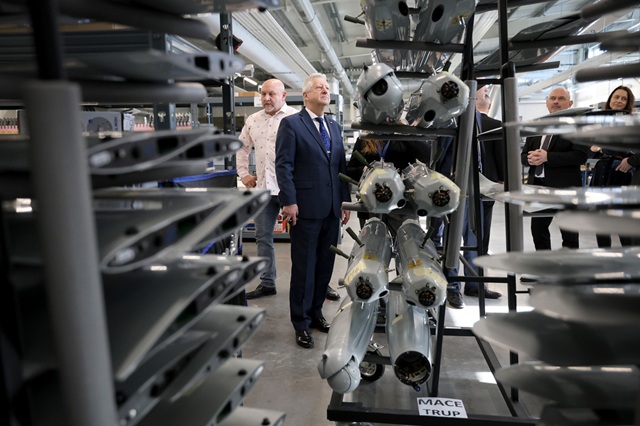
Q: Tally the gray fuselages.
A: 10